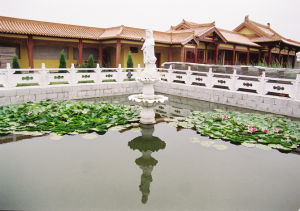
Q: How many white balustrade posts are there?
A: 12